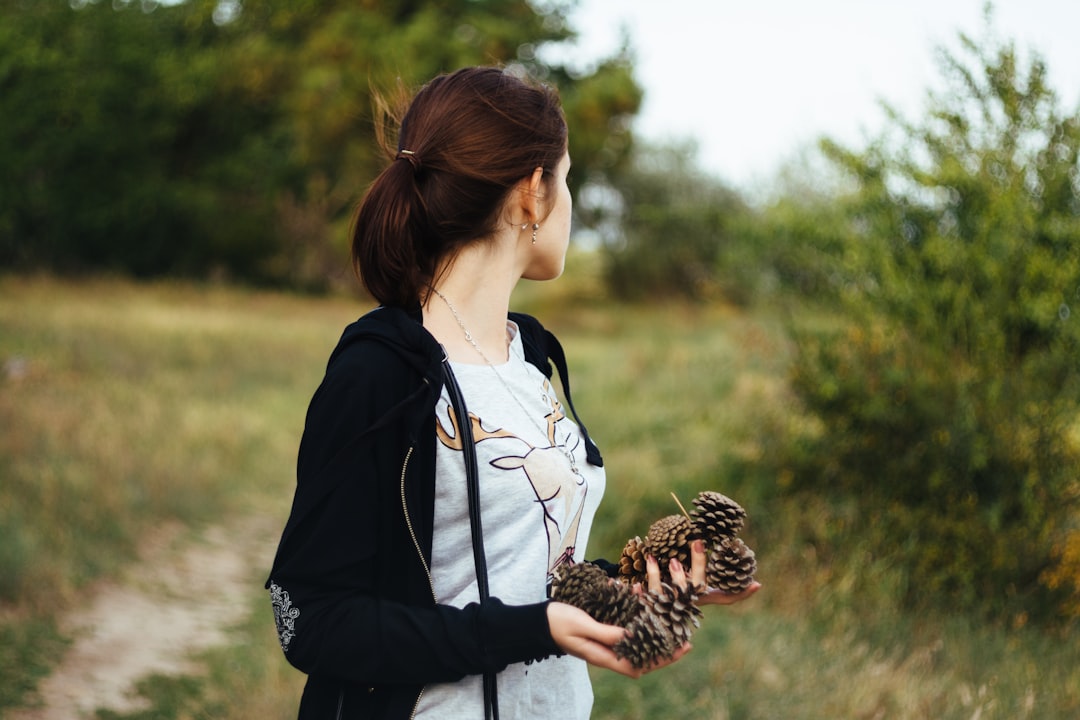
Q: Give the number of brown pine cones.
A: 8